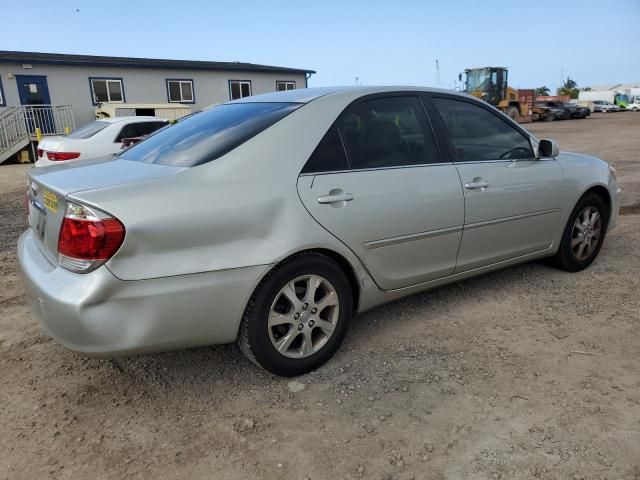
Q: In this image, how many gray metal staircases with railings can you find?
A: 1